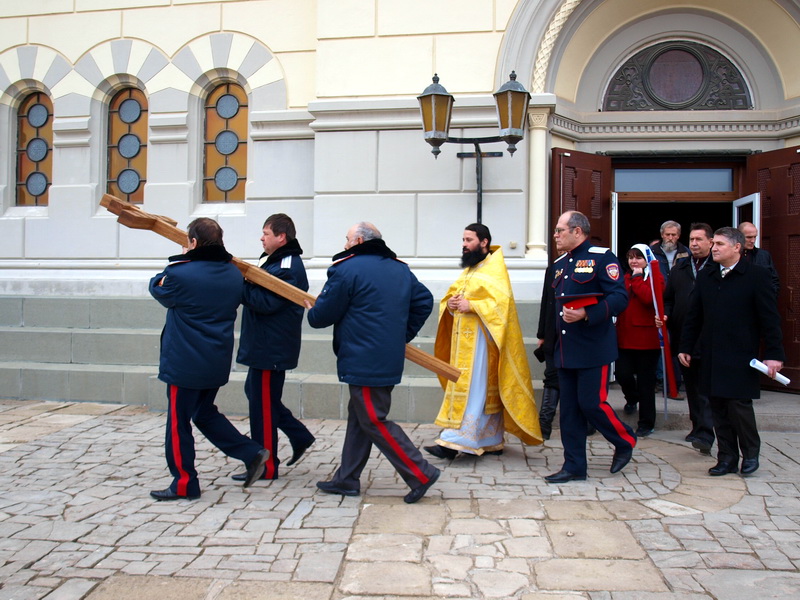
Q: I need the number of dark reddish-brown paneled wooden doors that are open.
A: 2